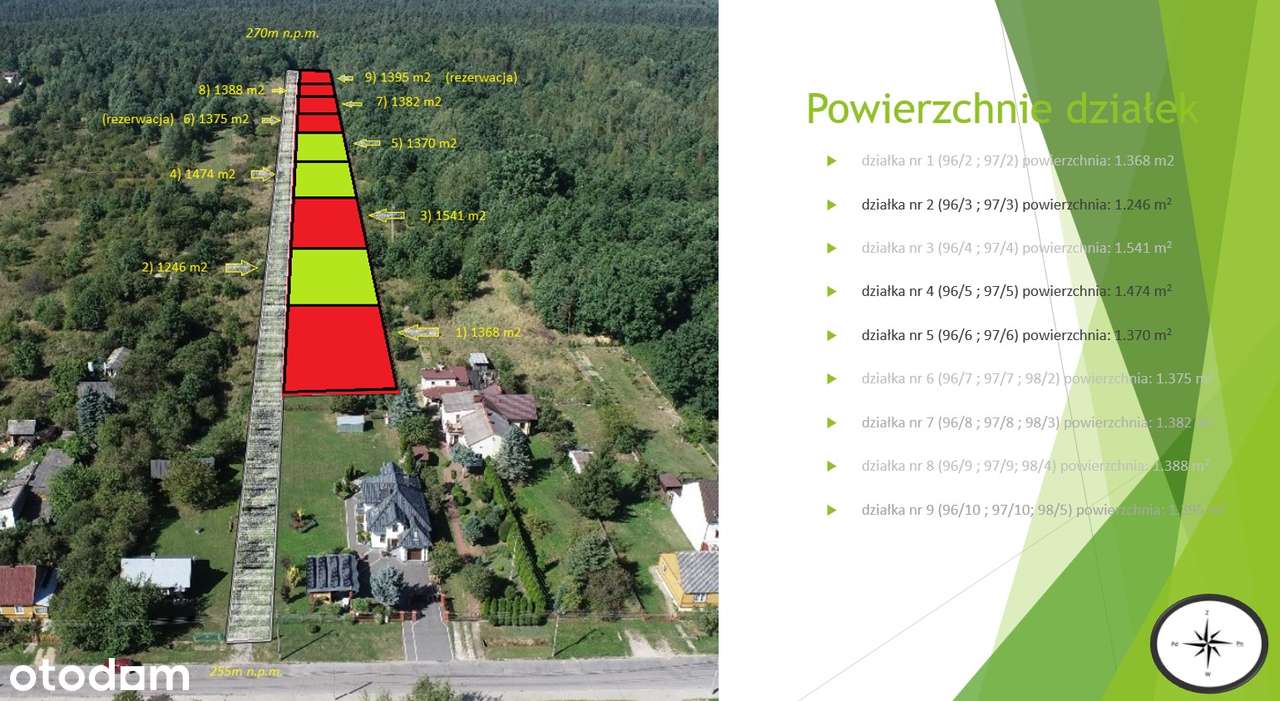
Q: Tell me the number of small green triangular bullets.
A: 9